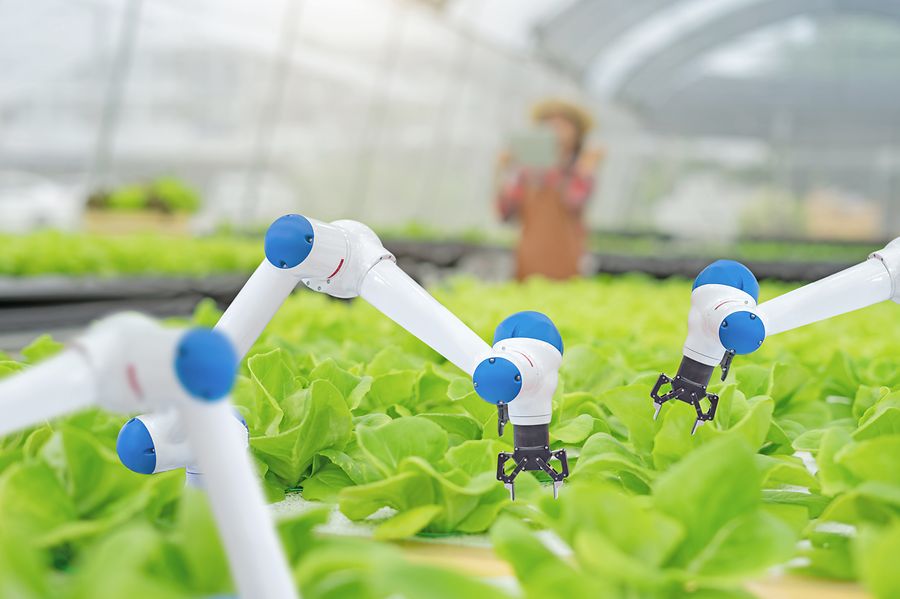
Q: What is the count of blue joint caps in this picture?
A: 7